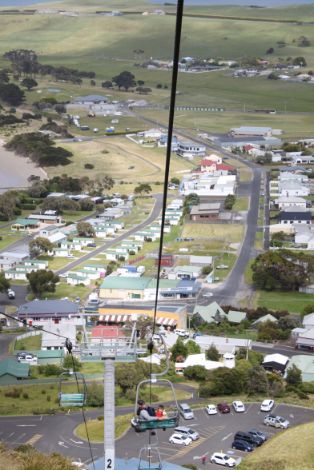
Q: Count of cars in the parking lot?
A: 12